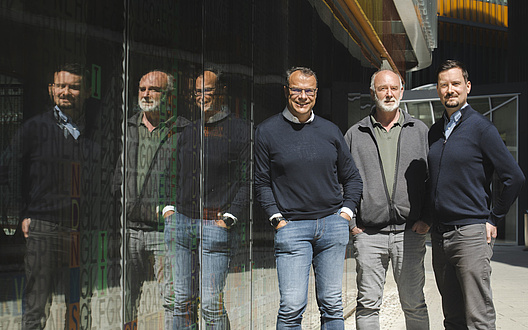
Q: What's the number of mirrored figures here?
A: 3